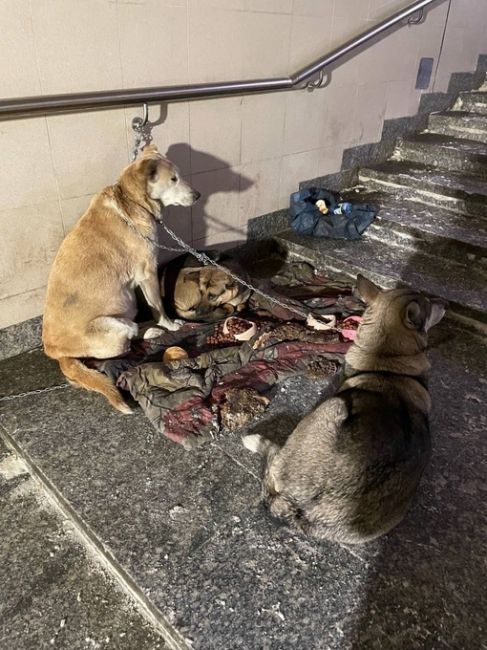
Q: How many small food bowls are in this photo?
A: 3